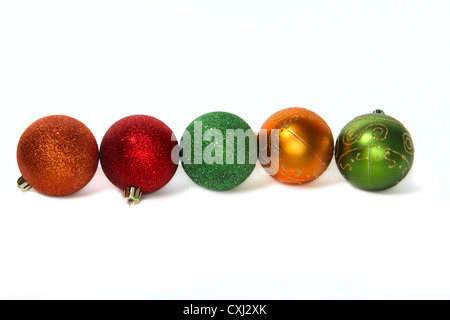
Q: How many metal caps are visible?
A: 3